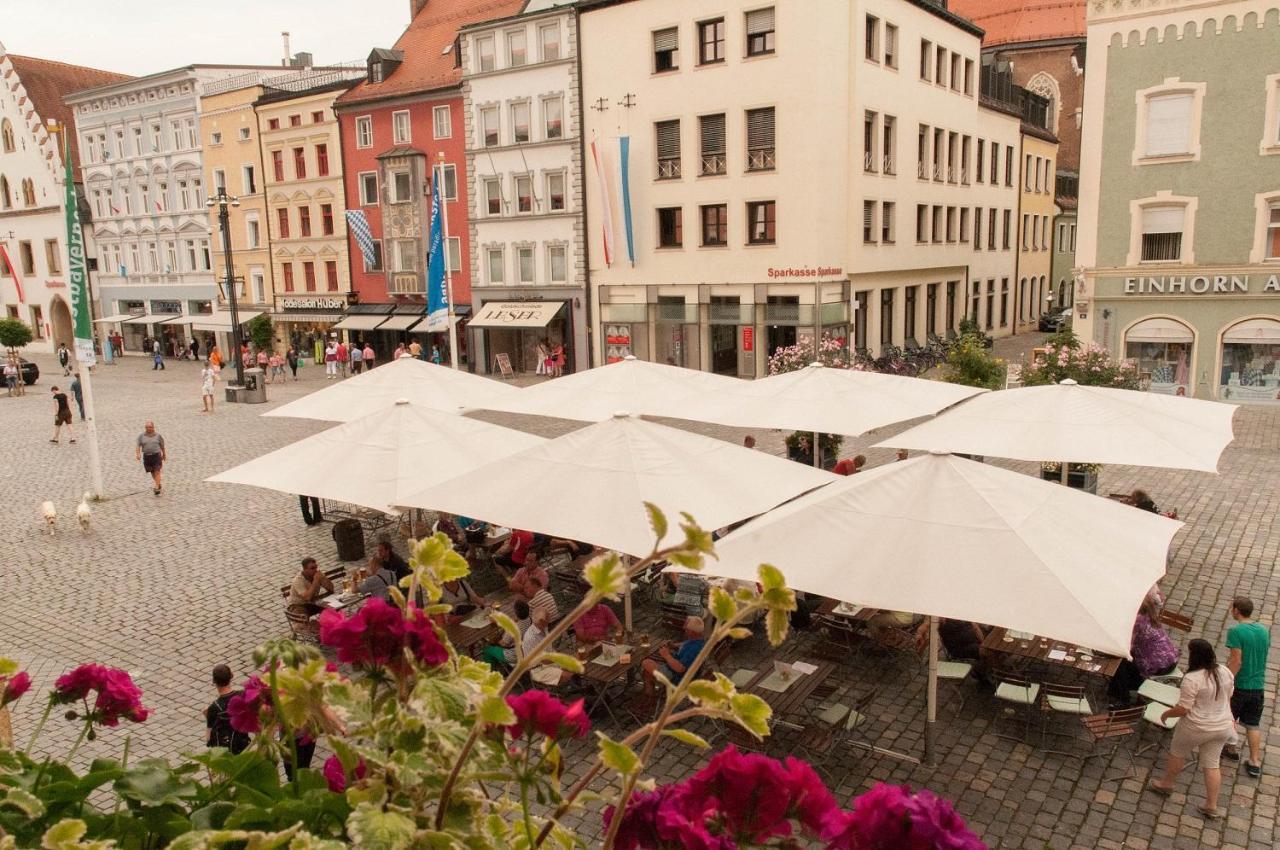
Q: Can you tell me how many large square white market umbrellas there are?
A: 7